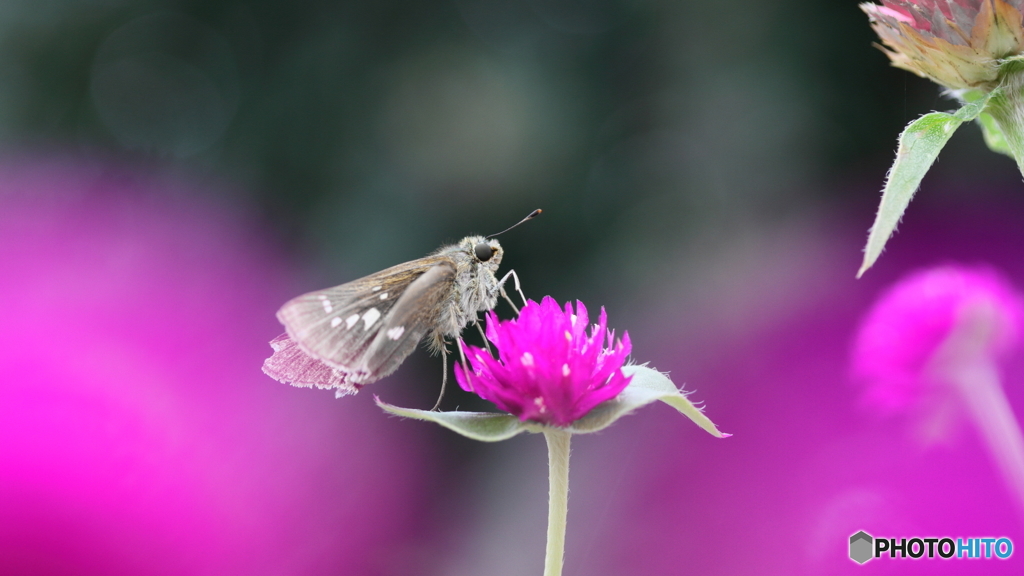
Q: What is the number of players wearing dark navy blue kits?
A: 0